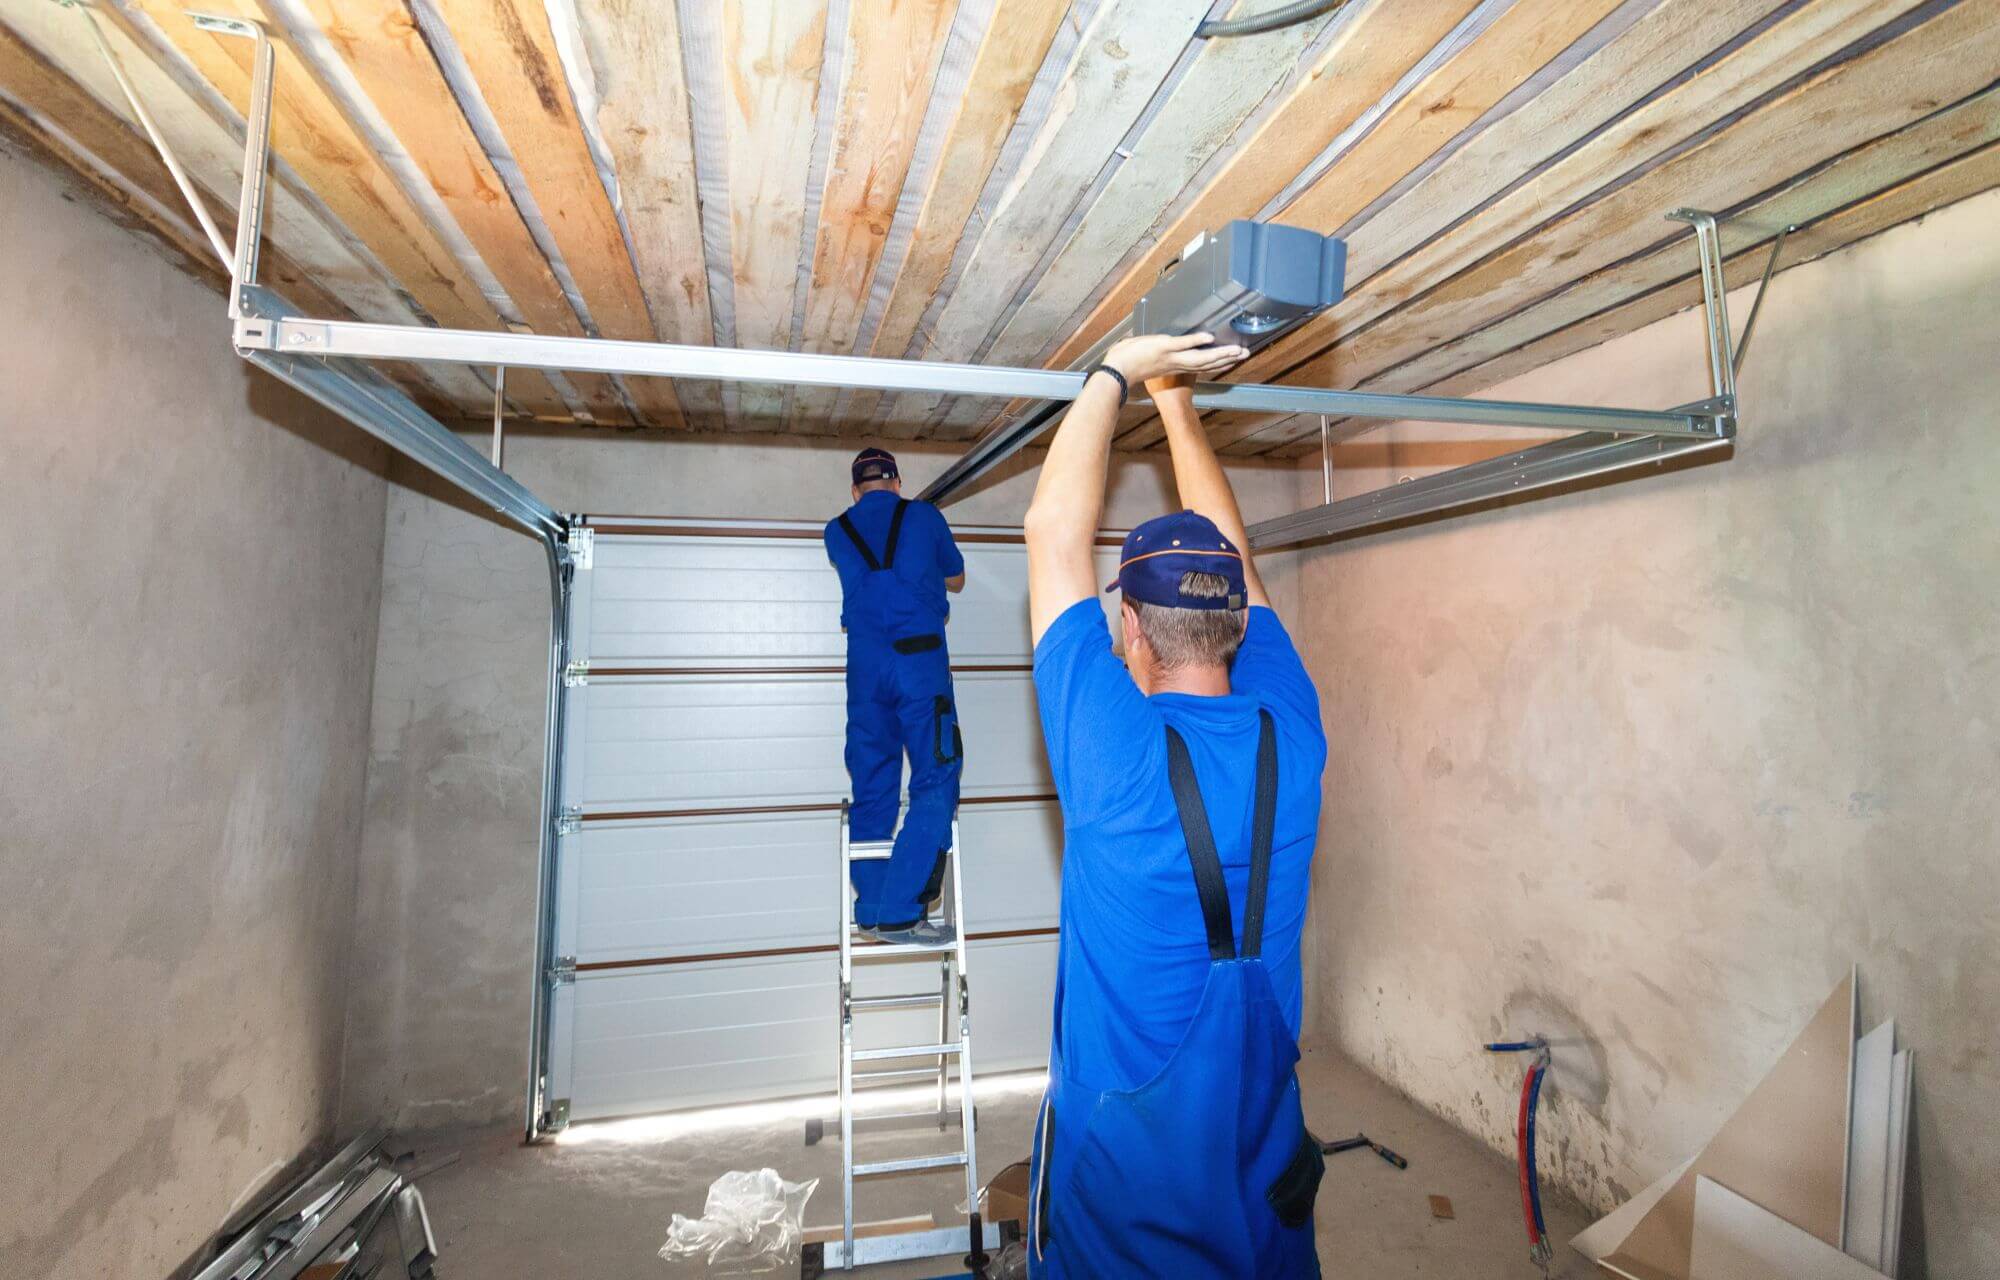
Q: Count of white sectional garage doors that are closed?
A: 1